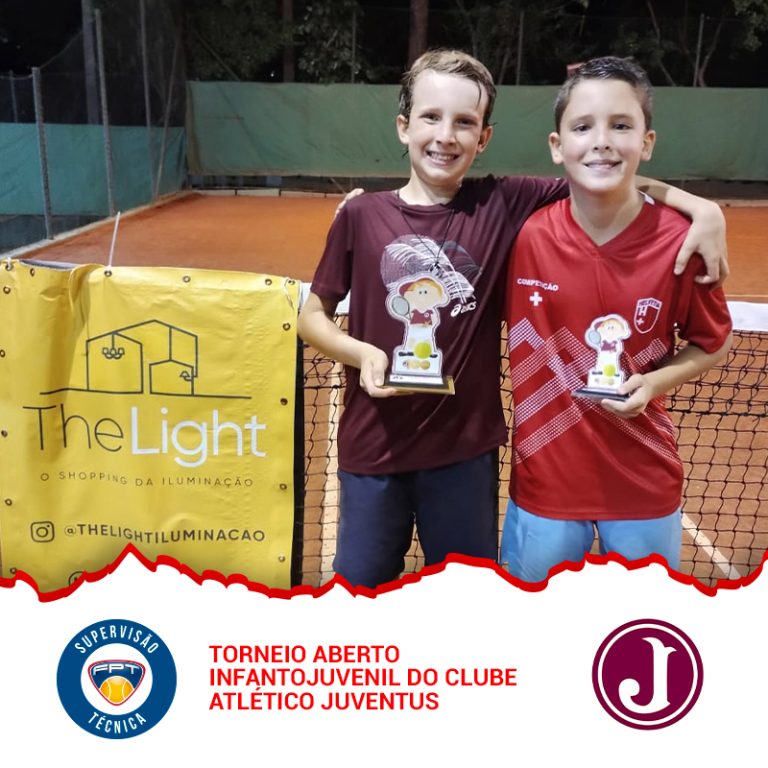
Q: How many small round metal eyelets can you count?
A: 15